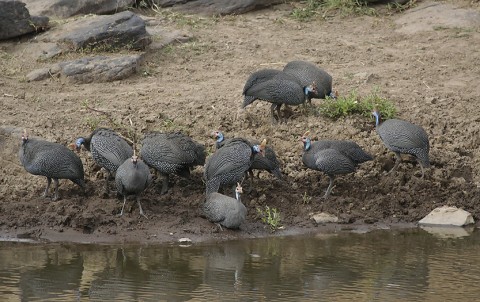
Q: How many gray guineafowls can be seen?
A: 11